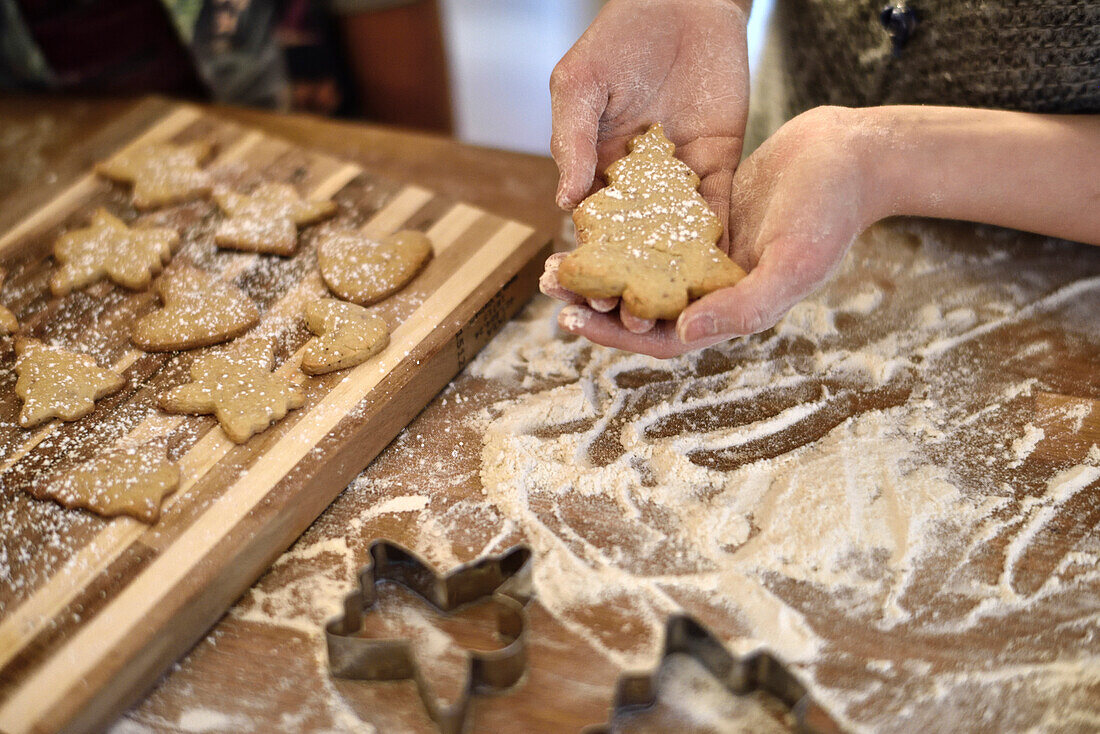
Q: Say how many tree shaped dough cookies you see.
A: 3